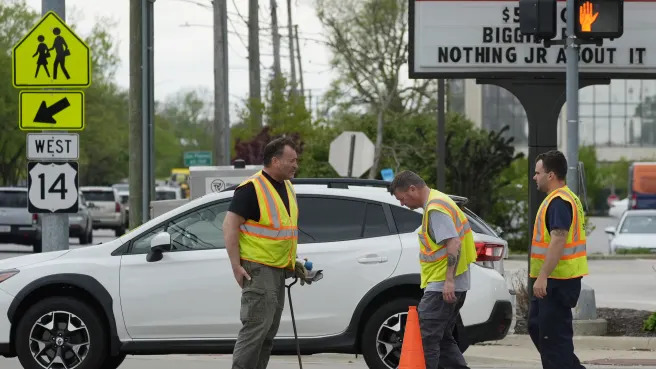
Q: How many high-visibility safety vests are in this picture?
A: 3